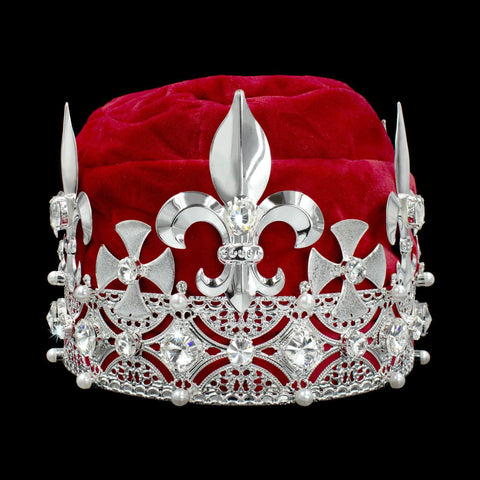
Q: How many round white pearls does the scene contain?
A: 12